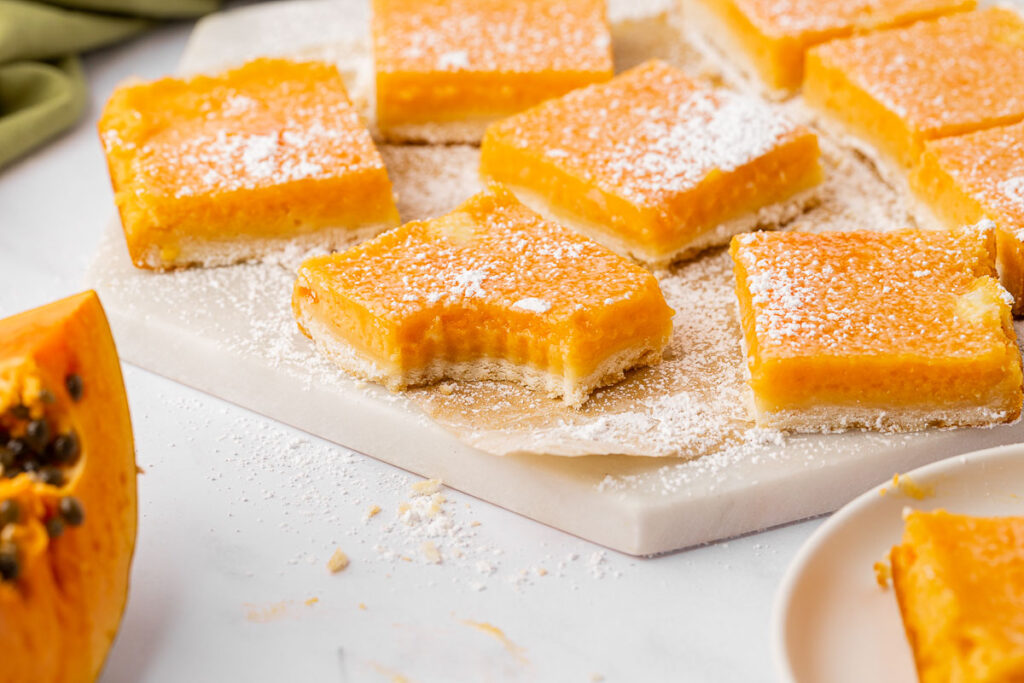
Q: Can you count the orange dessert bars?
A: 9